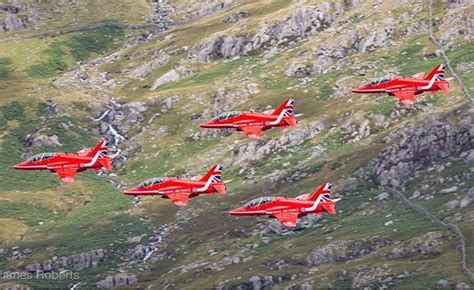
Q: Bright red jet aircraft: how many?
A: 5